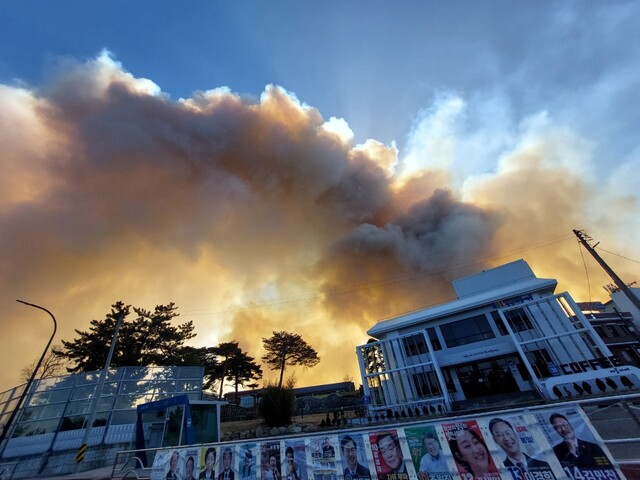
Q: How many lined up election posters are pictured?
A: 14